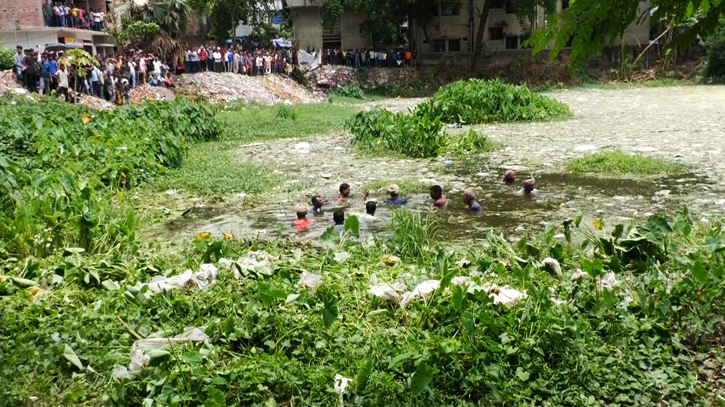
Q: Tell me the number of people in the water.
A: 10